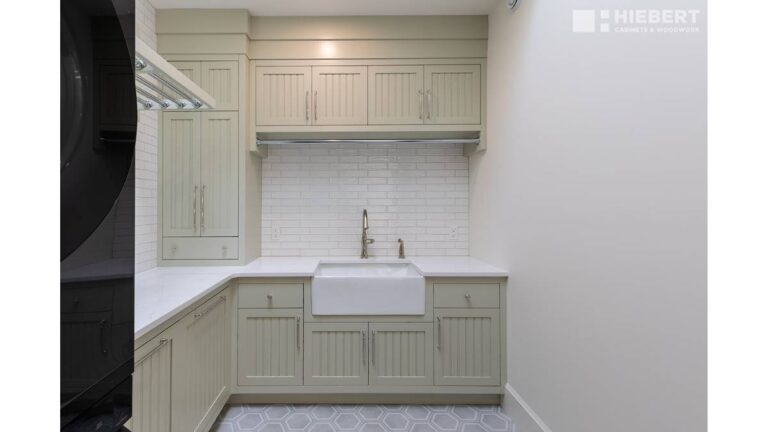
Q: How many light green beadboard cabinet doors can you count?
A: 14